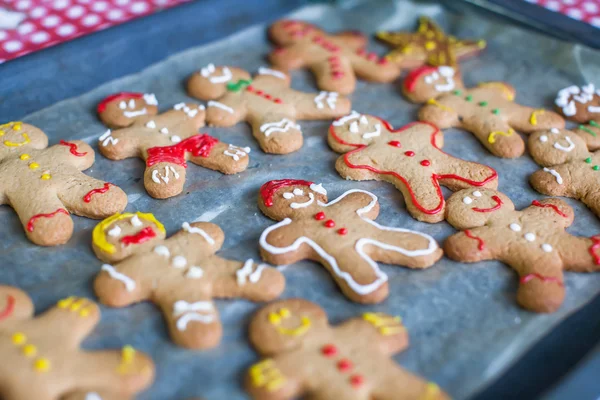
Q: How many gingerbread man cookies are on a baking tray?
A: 13